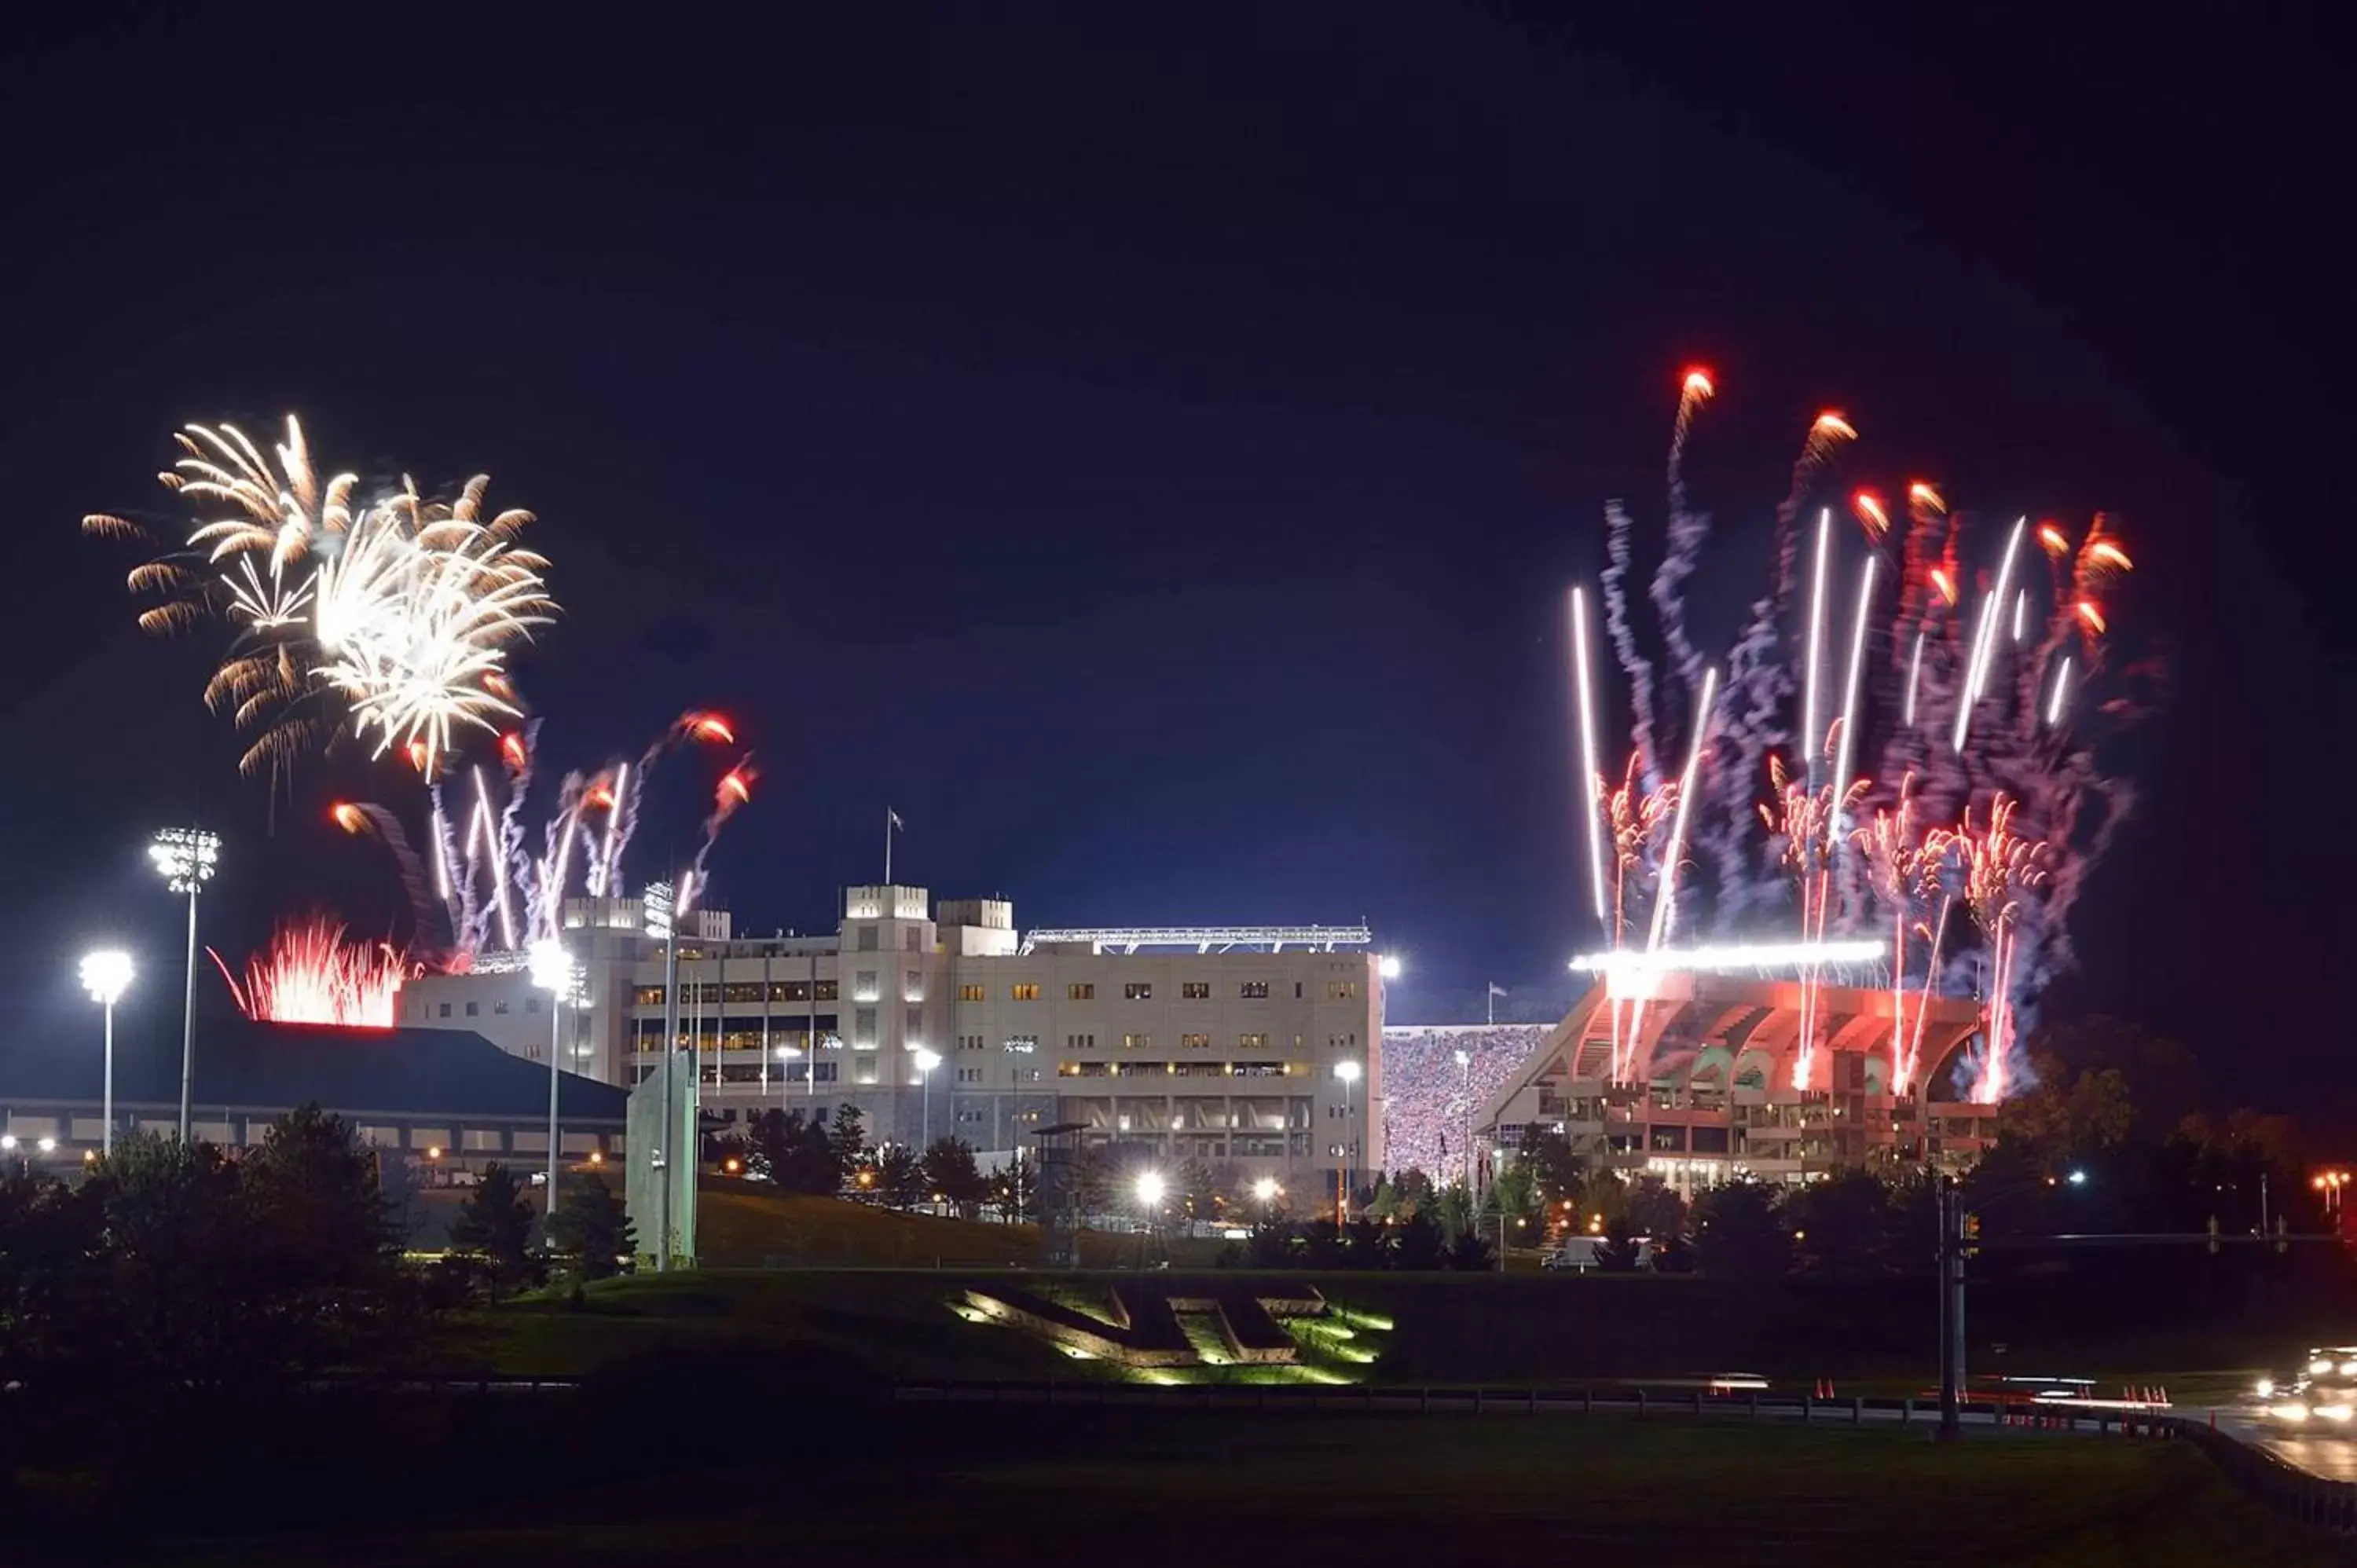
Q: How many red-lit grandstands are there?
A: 1